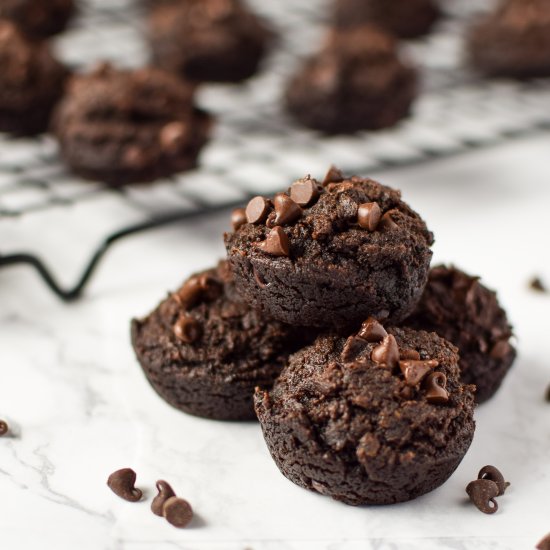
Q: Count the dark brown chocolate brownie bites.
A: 11